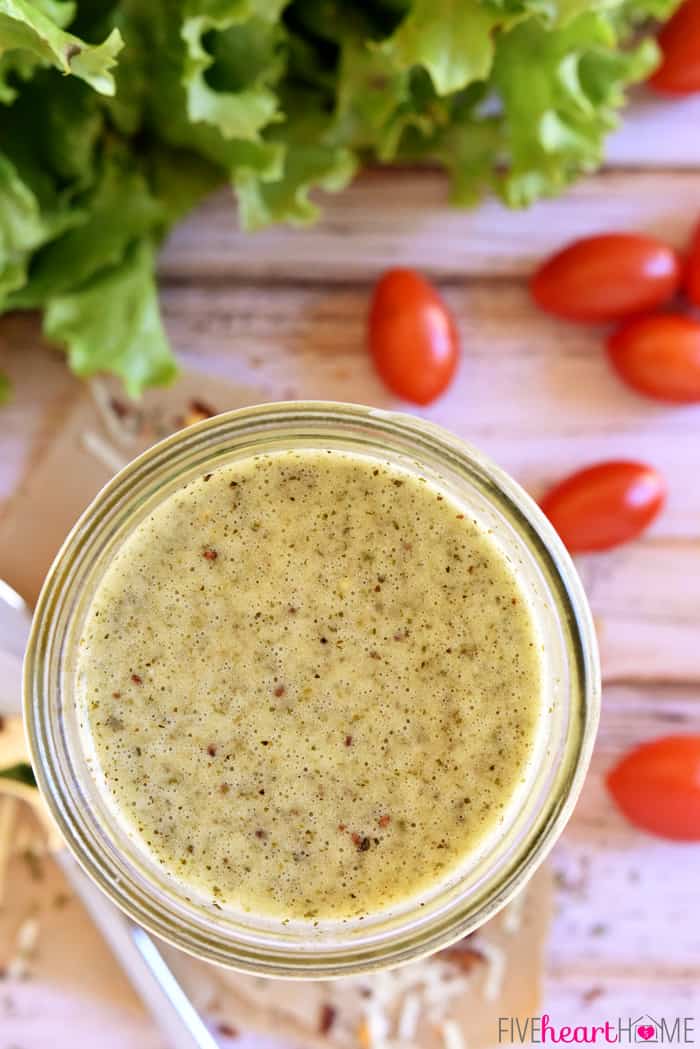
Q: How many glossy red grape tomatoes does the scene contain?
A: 7